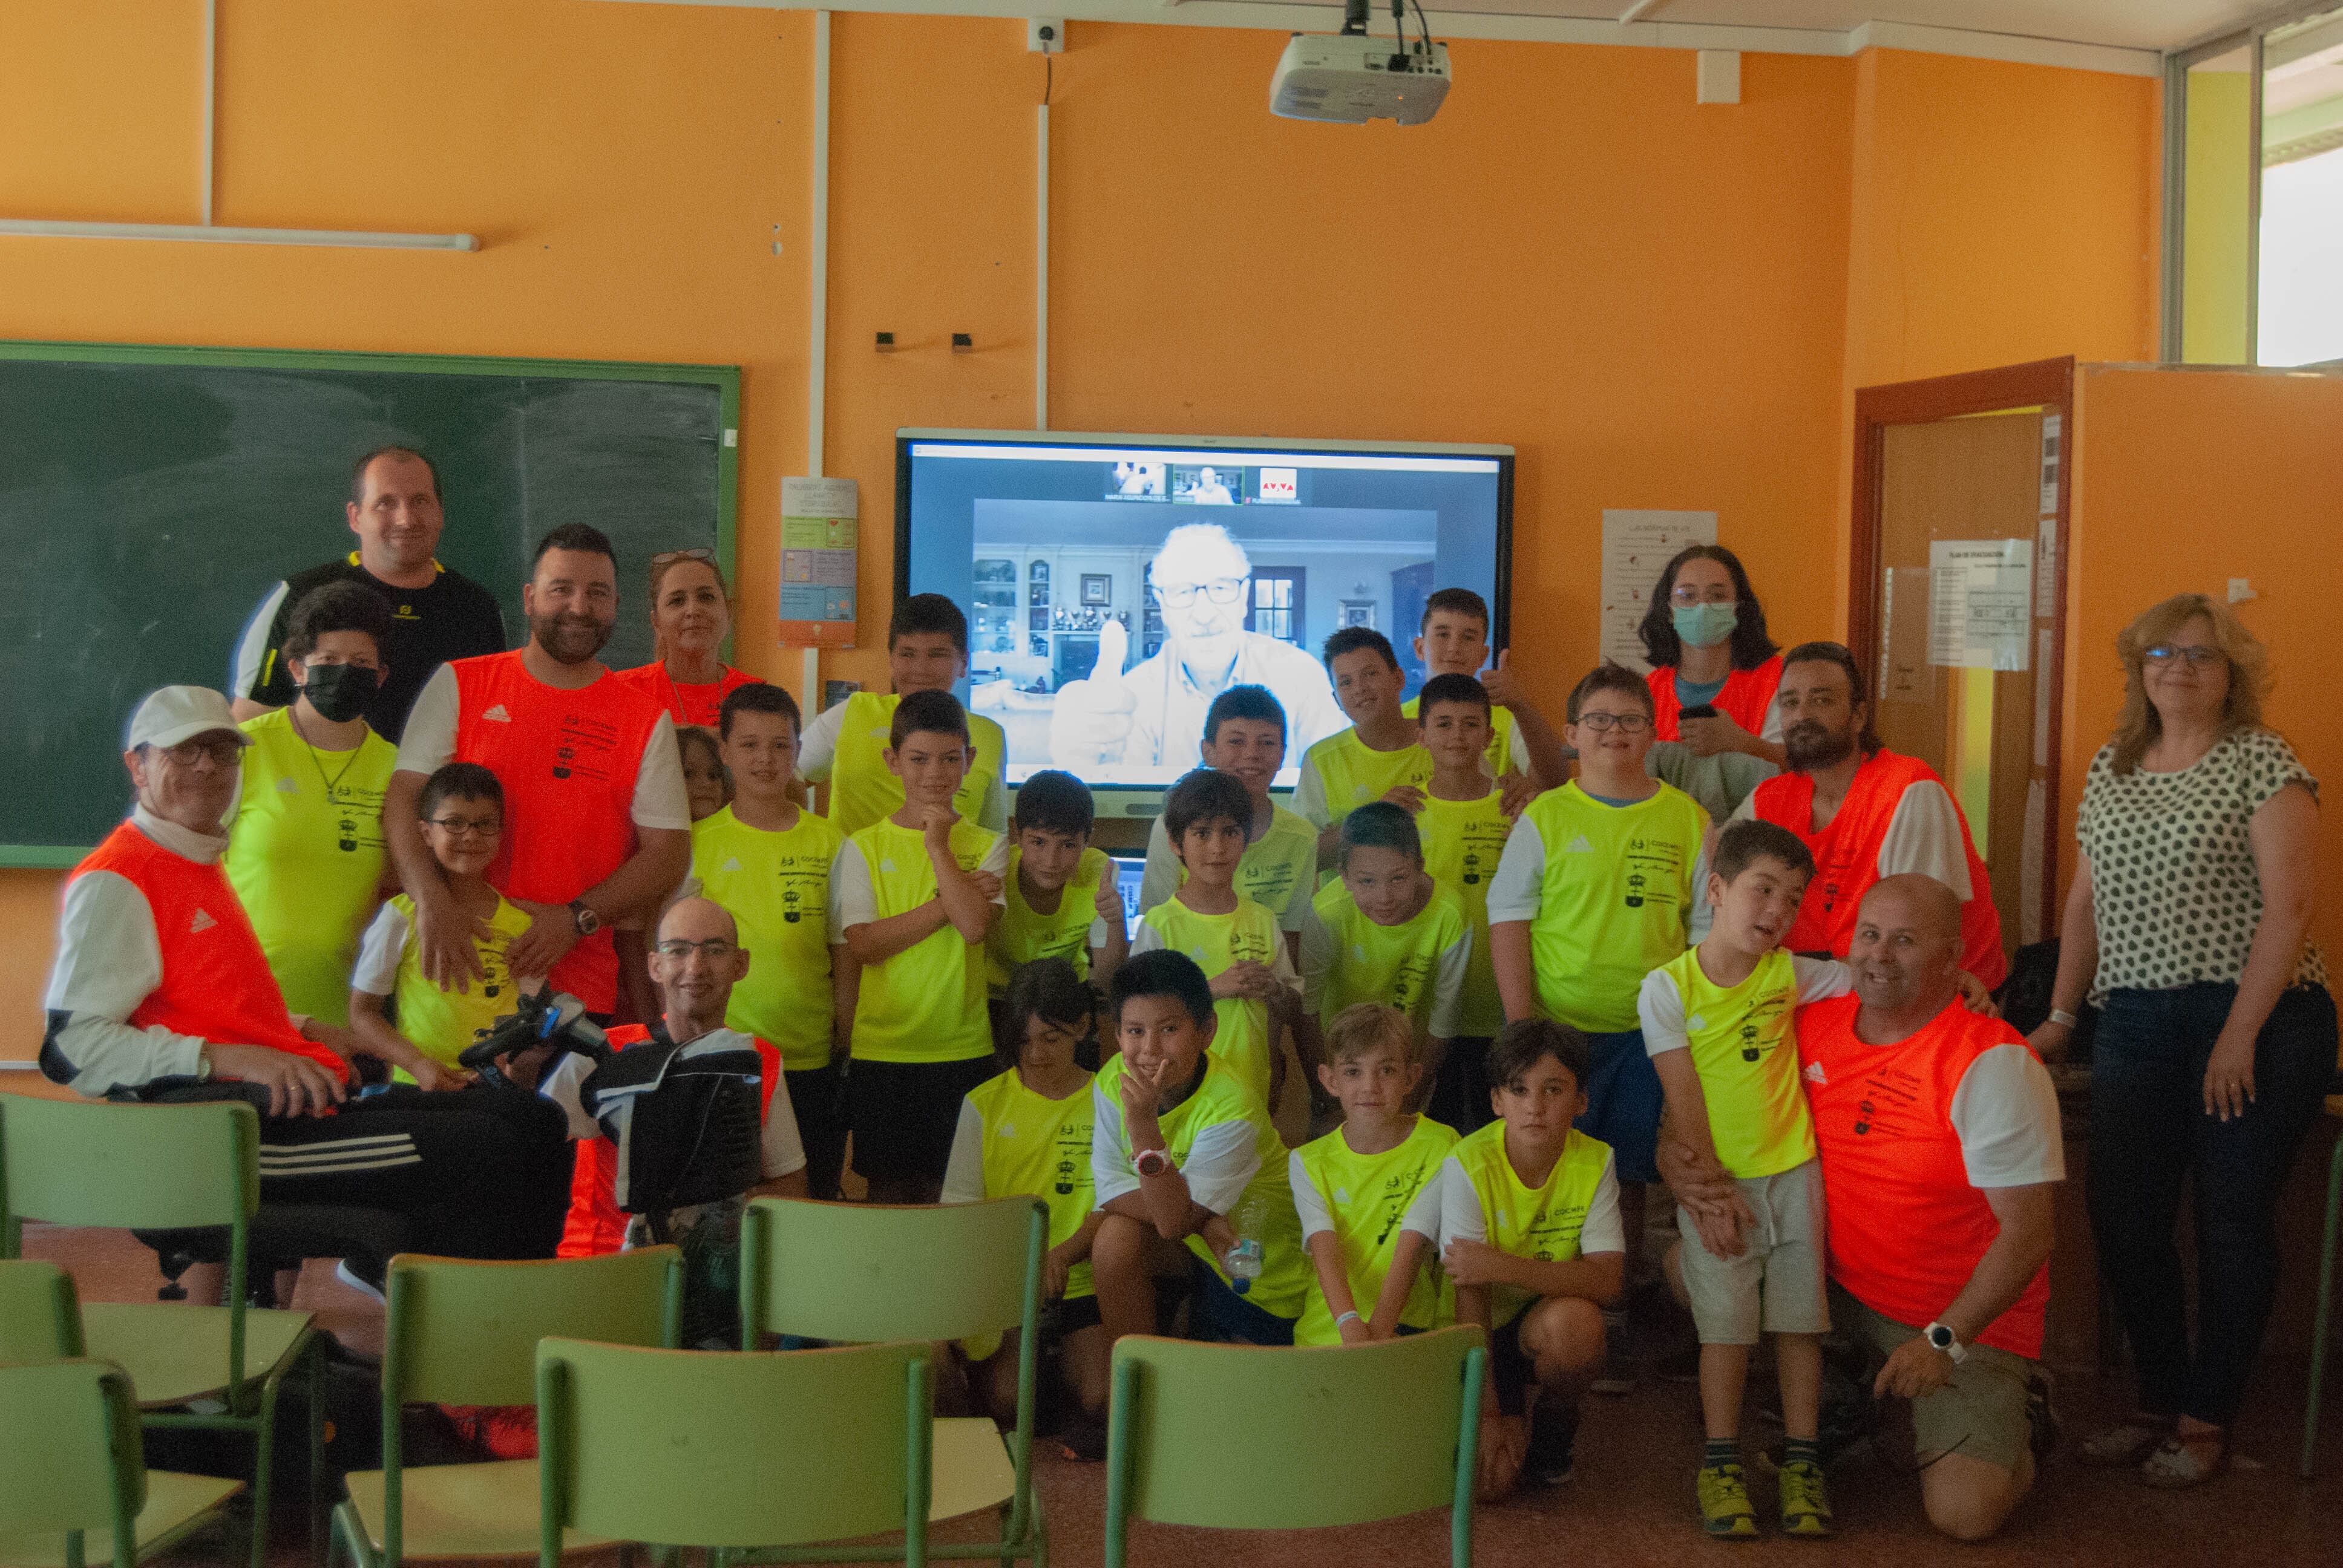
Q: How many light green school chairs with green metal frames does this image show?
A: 7